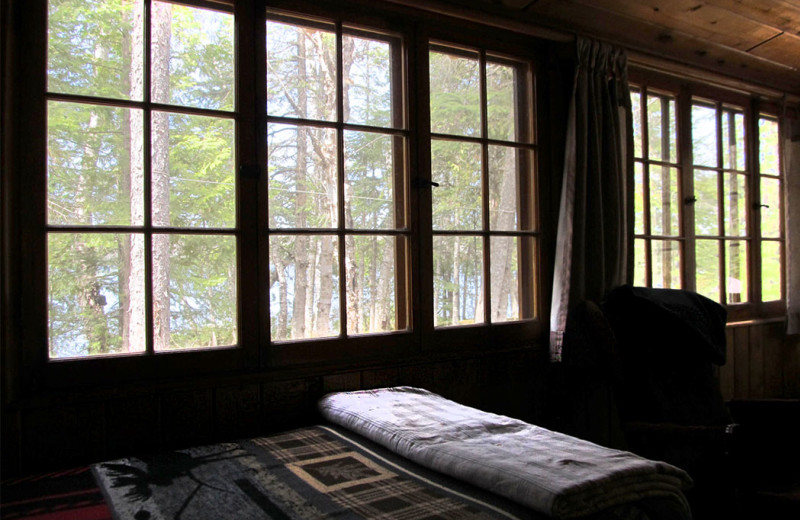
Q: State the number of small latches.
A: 4